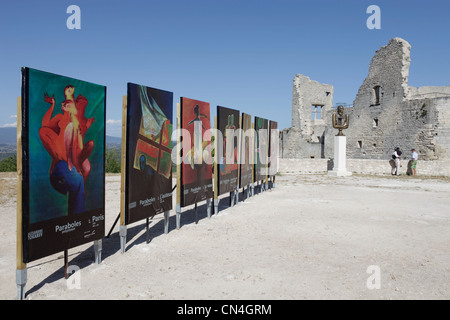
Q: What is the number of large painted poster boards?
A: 7